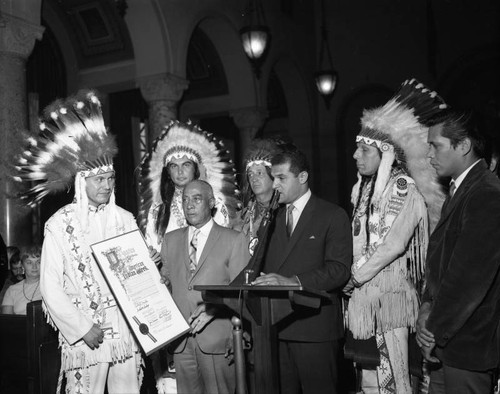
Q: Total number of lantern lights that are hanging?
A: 2